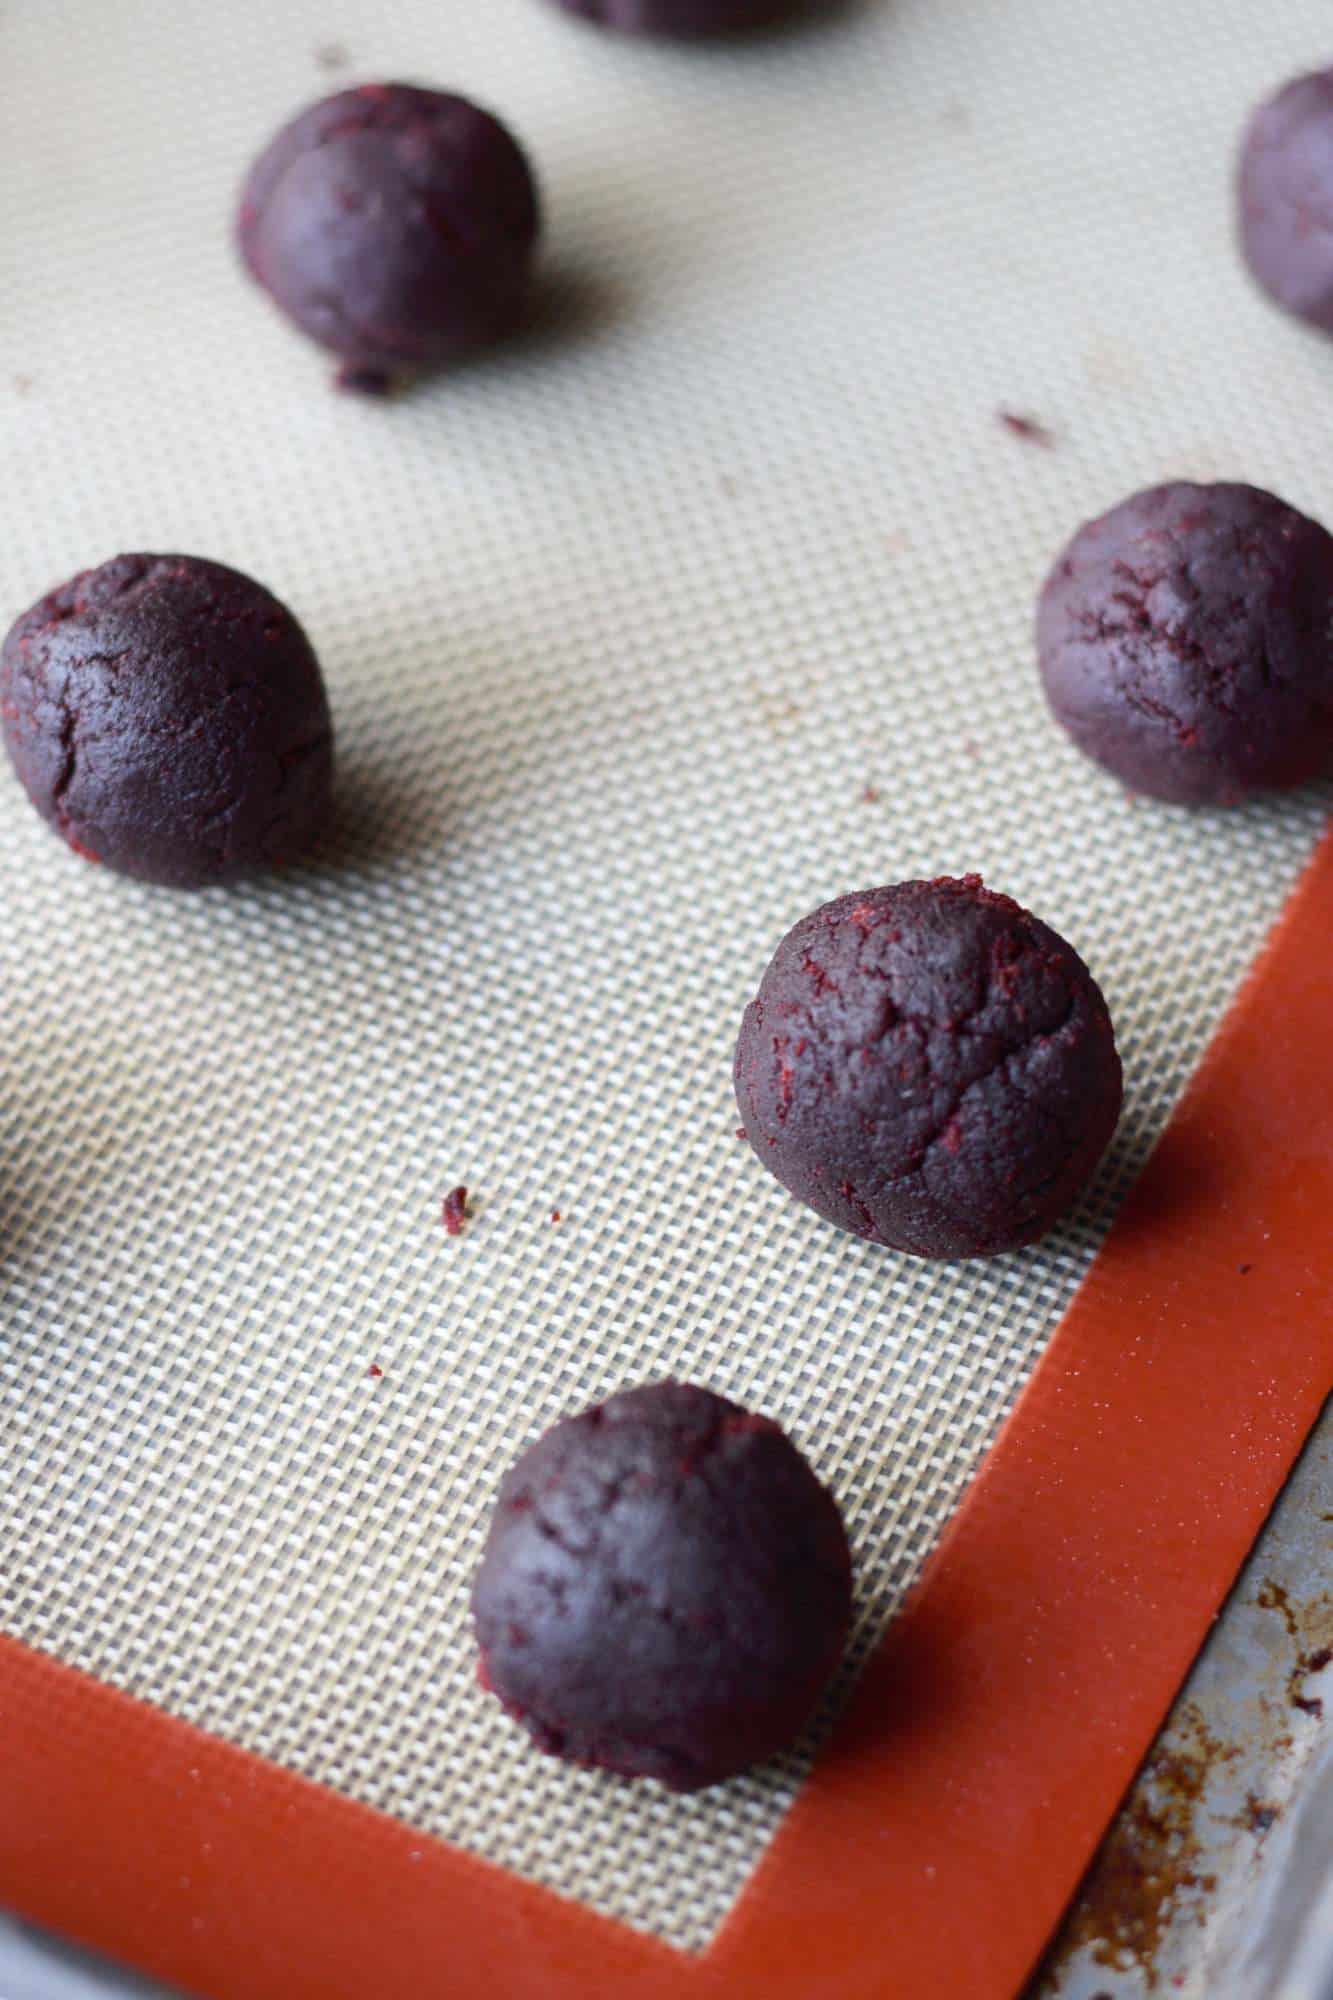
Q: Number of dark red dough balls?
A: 7